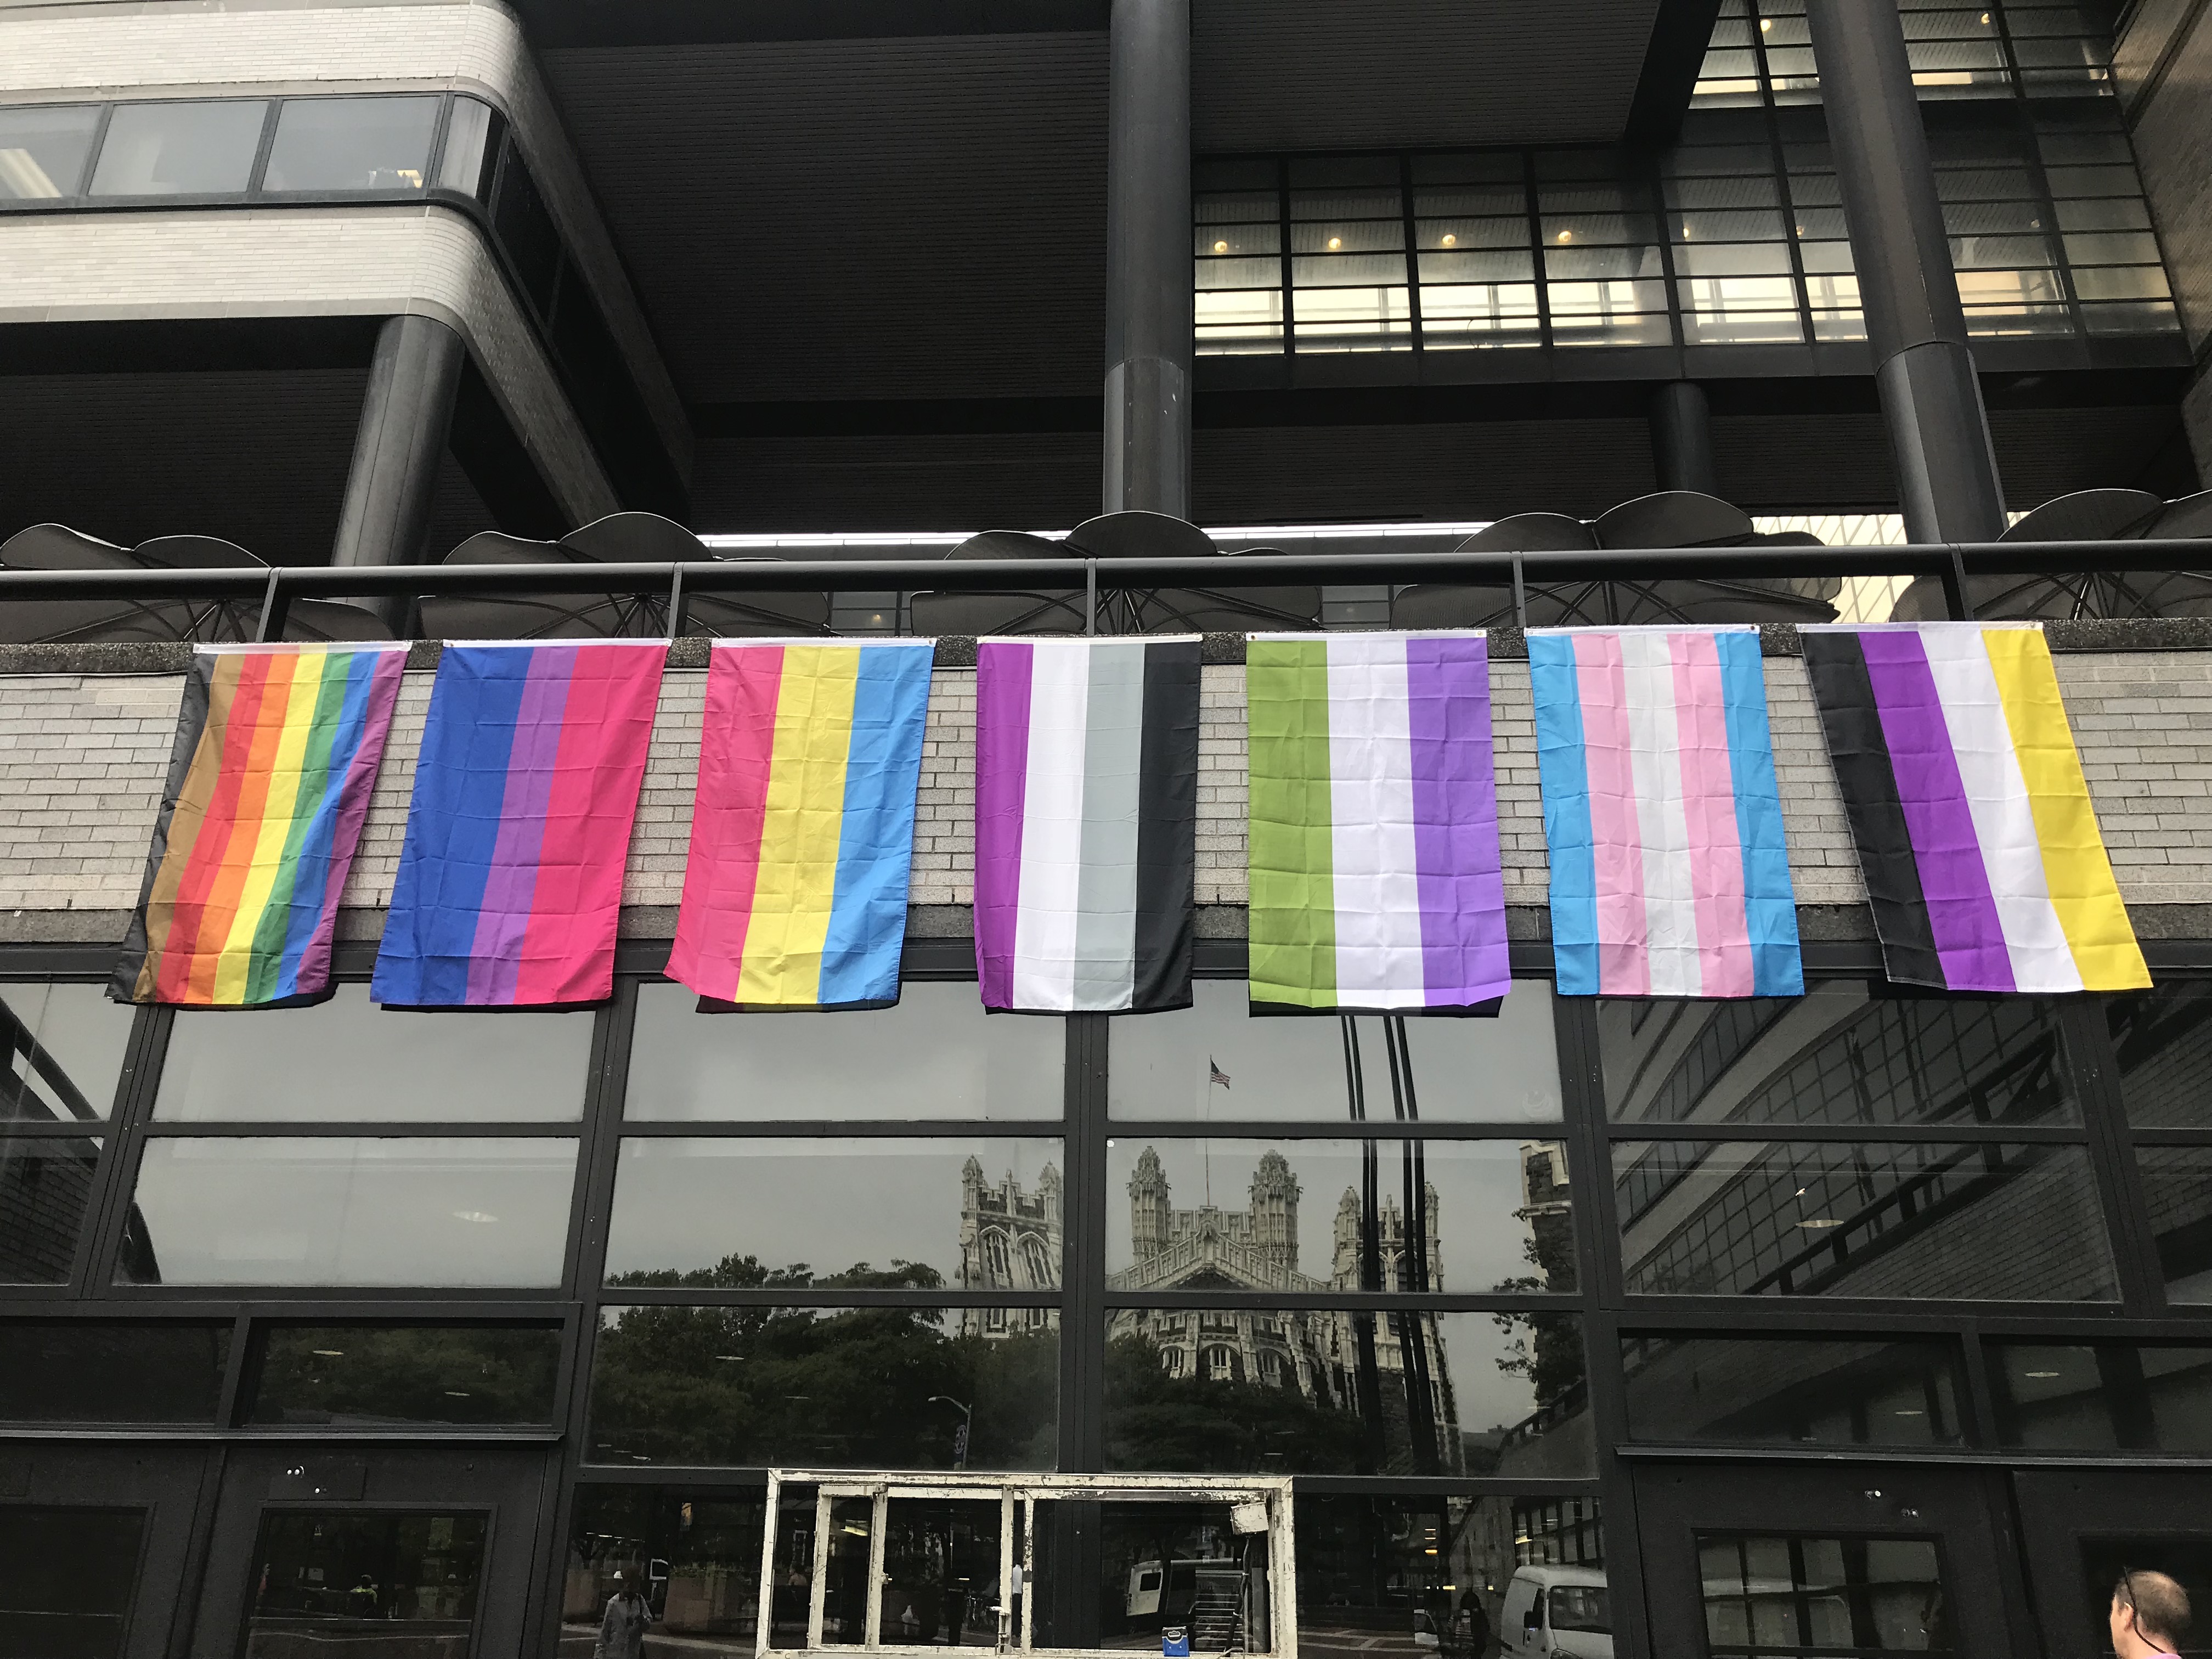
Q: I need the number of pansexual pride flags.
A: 1